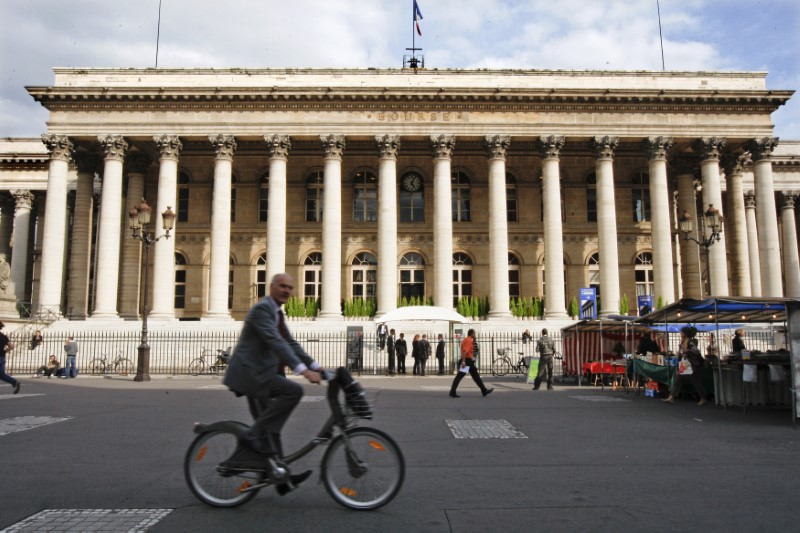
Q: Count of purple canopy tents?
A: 0